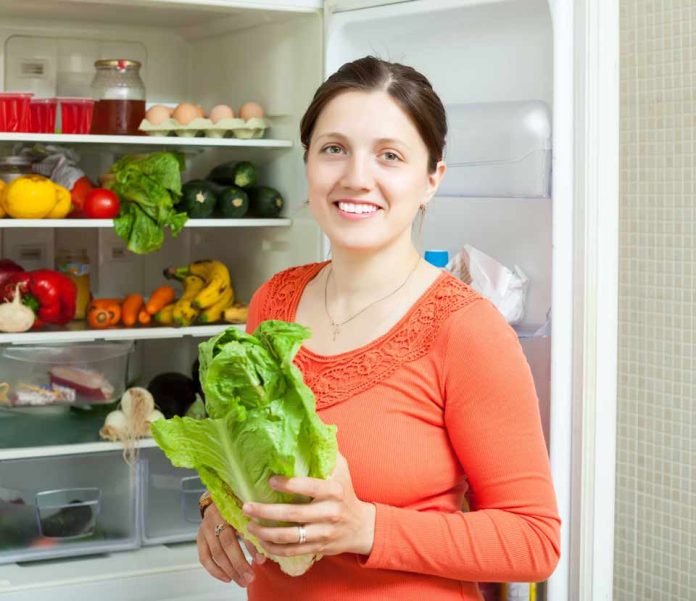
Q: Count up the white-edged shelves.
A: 4